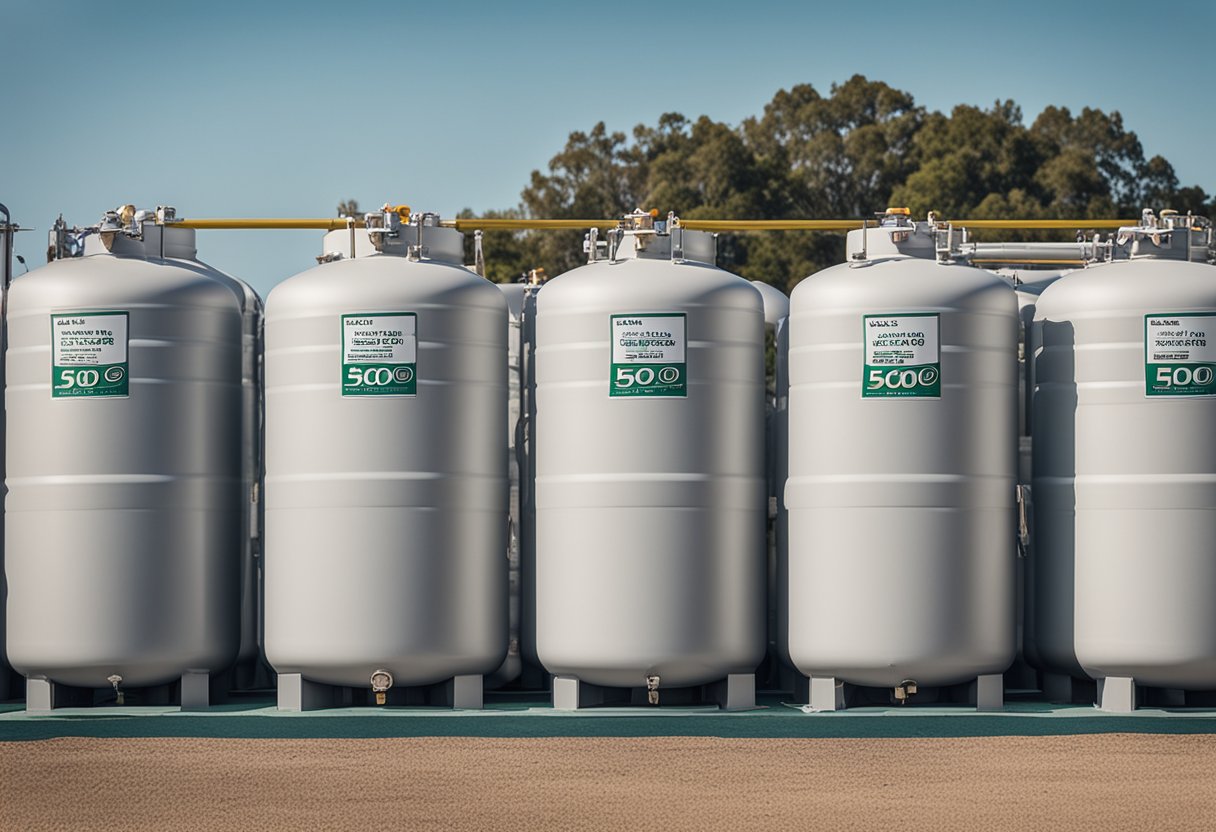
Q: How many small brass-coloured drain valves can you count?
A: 4